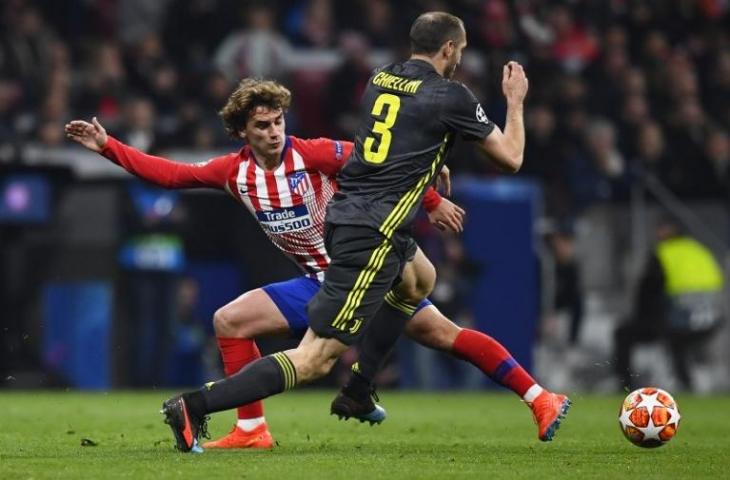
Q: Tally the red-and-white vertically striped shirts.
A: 1